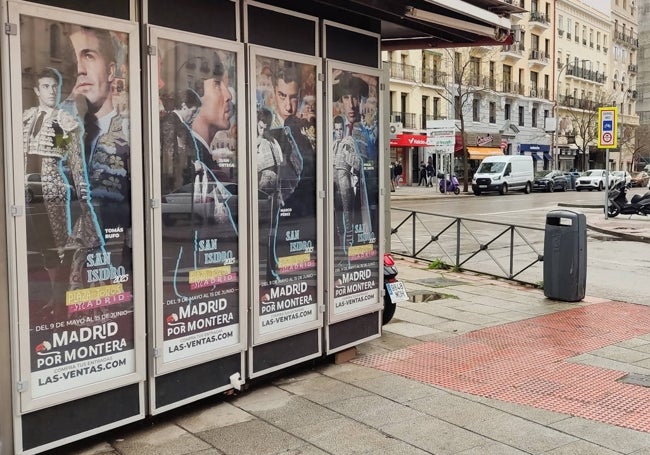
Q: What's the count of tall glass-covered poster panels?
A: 4